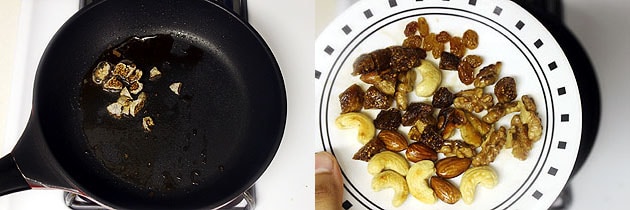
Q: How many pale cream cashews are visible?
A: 6